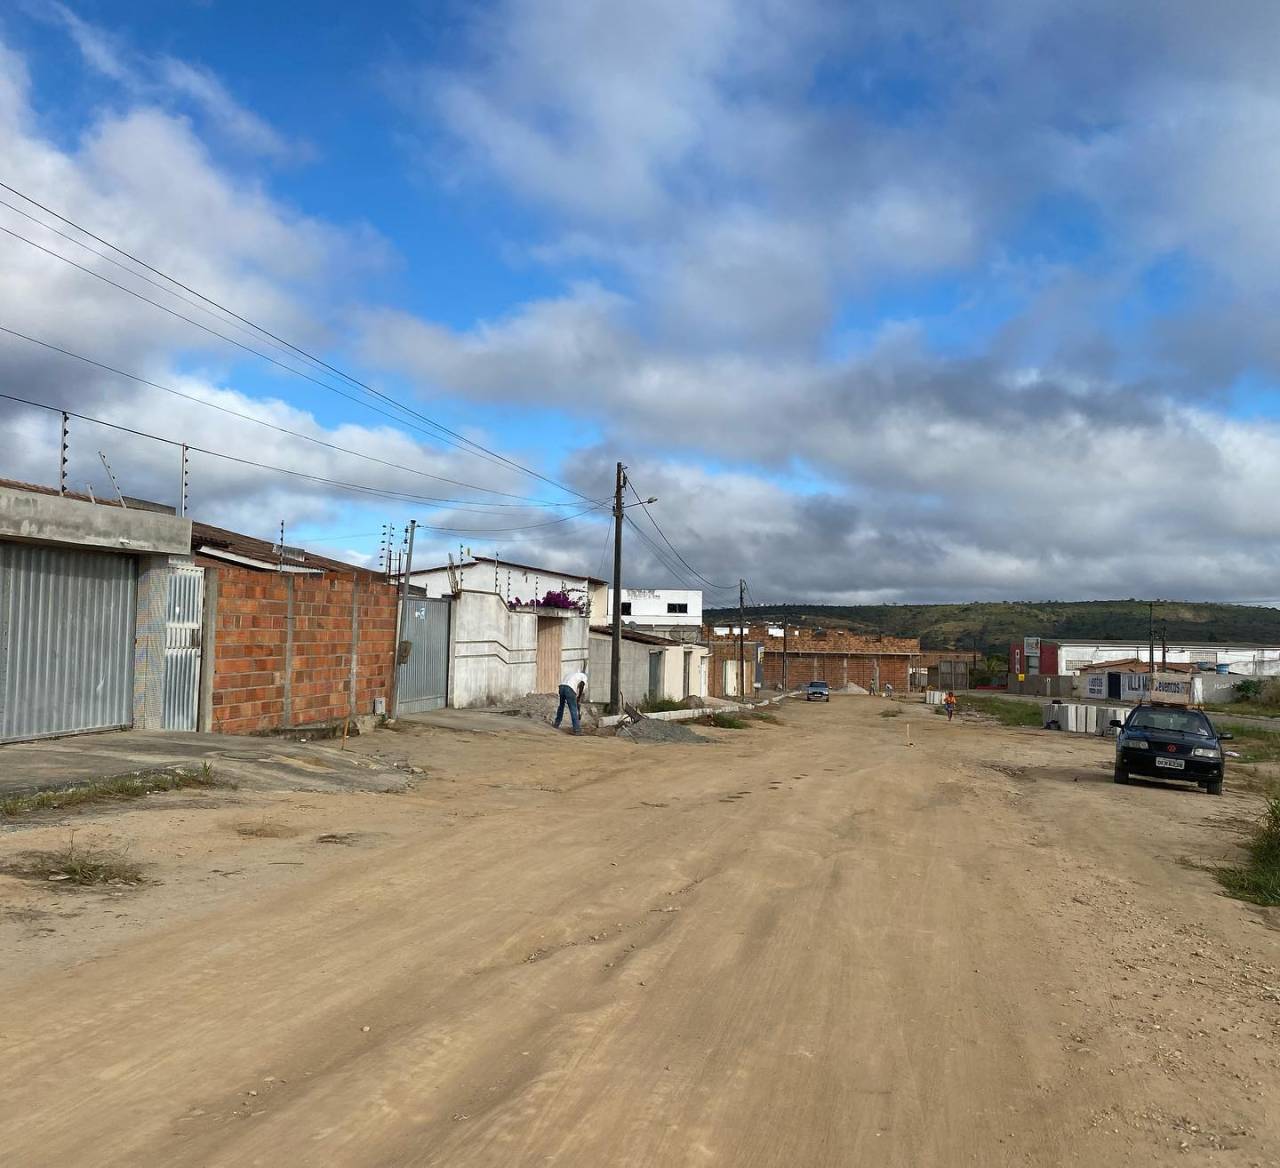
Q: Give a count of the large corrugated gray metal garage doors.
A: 2